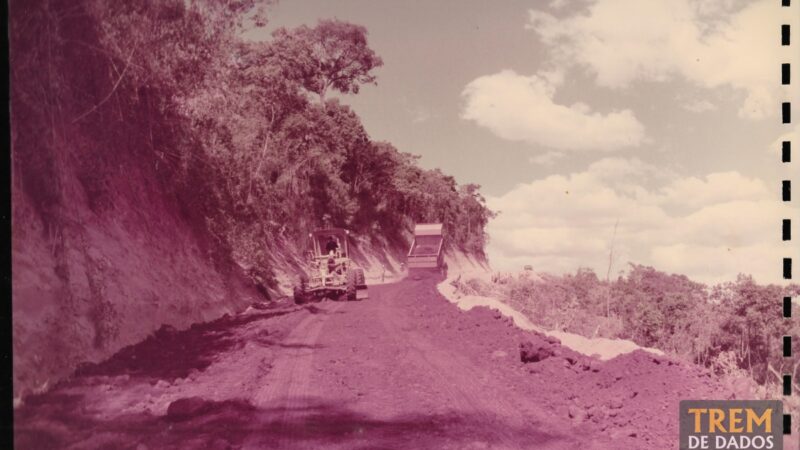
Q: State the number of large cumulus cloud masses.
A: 3